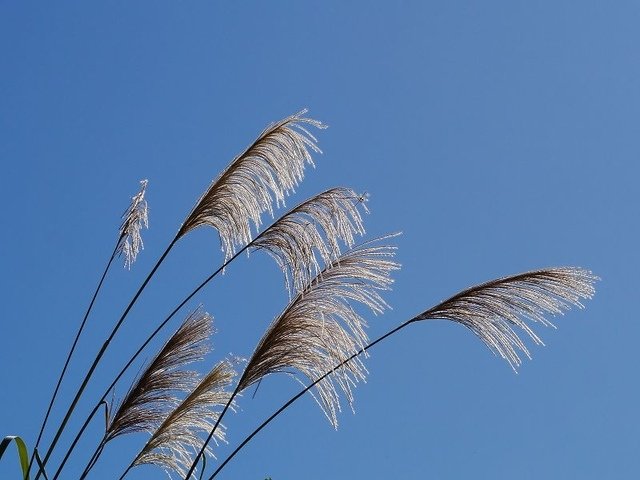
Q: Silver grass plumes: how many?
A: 7